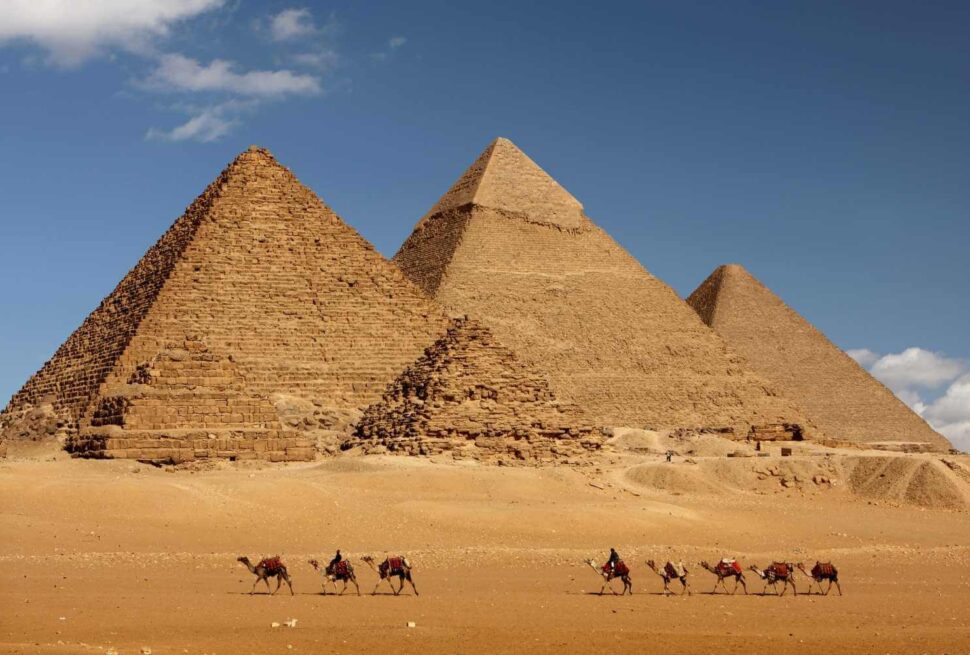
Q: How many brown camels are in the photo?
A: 8